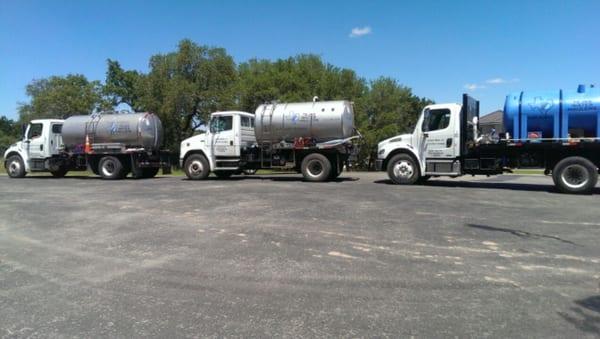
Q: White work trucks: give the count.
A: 3